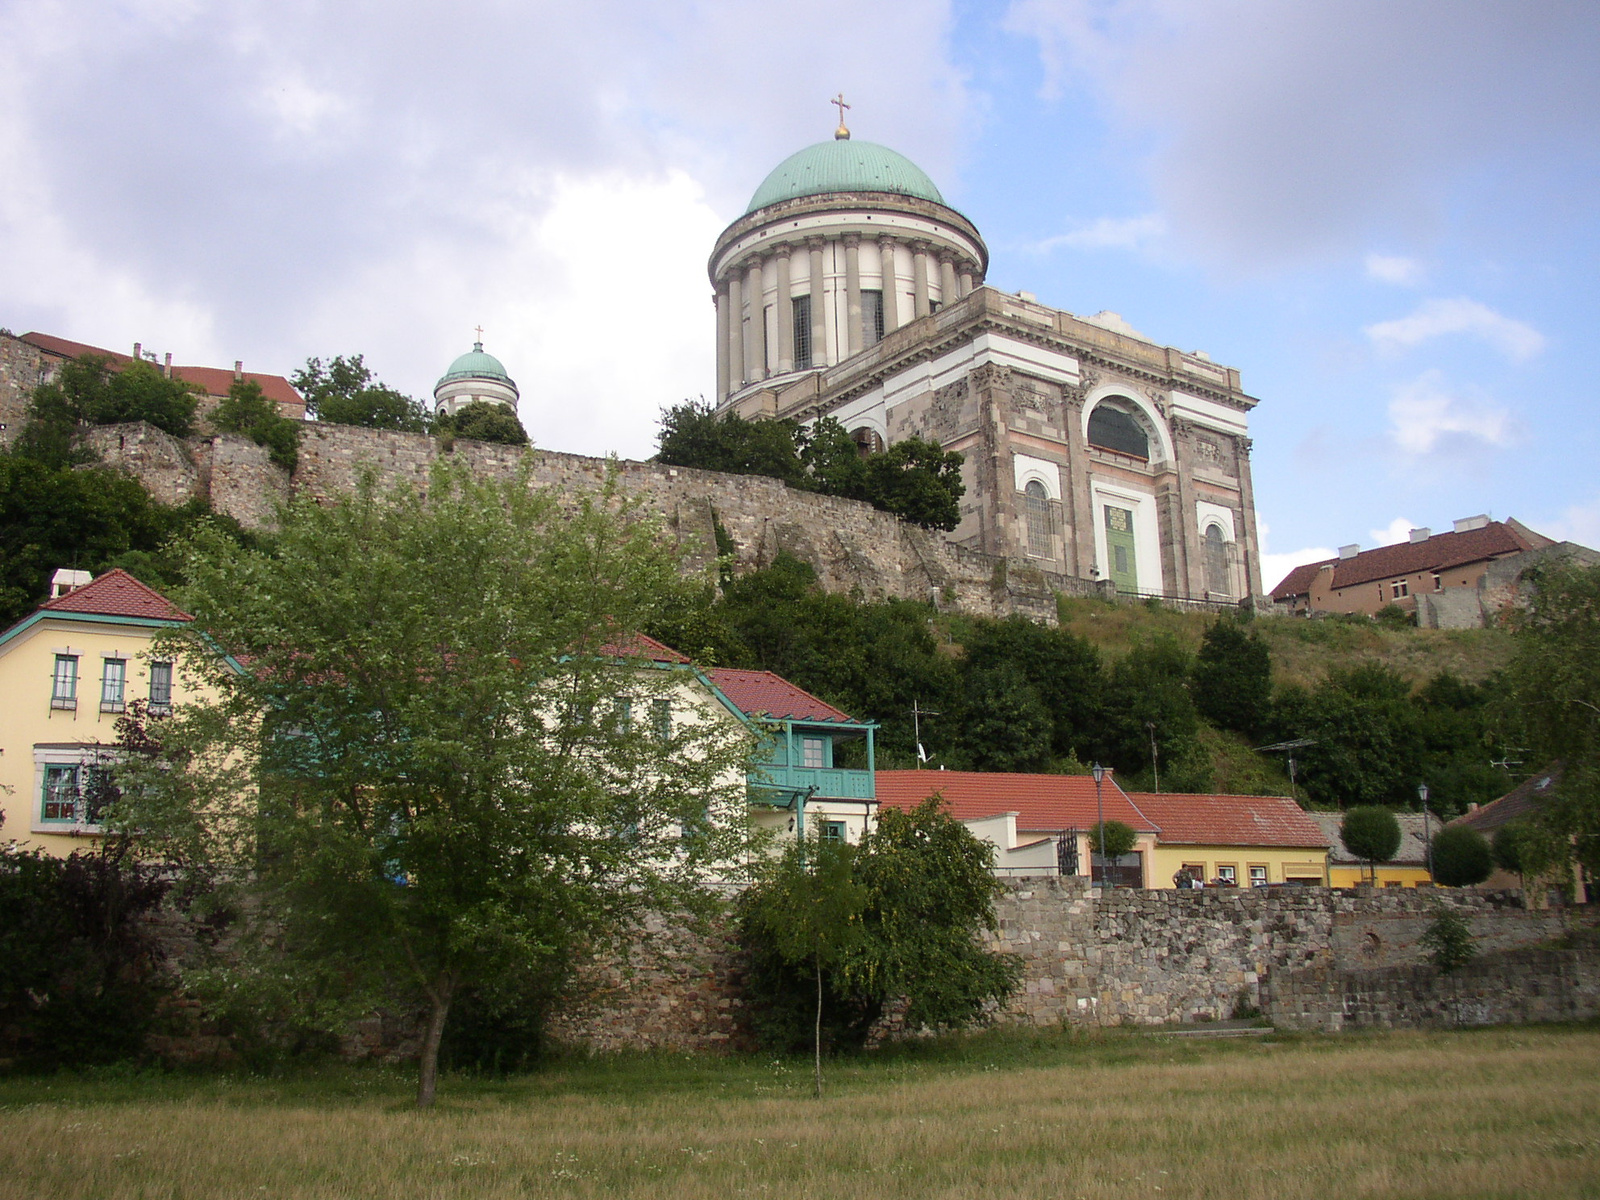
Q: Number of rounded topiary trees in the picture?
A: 4